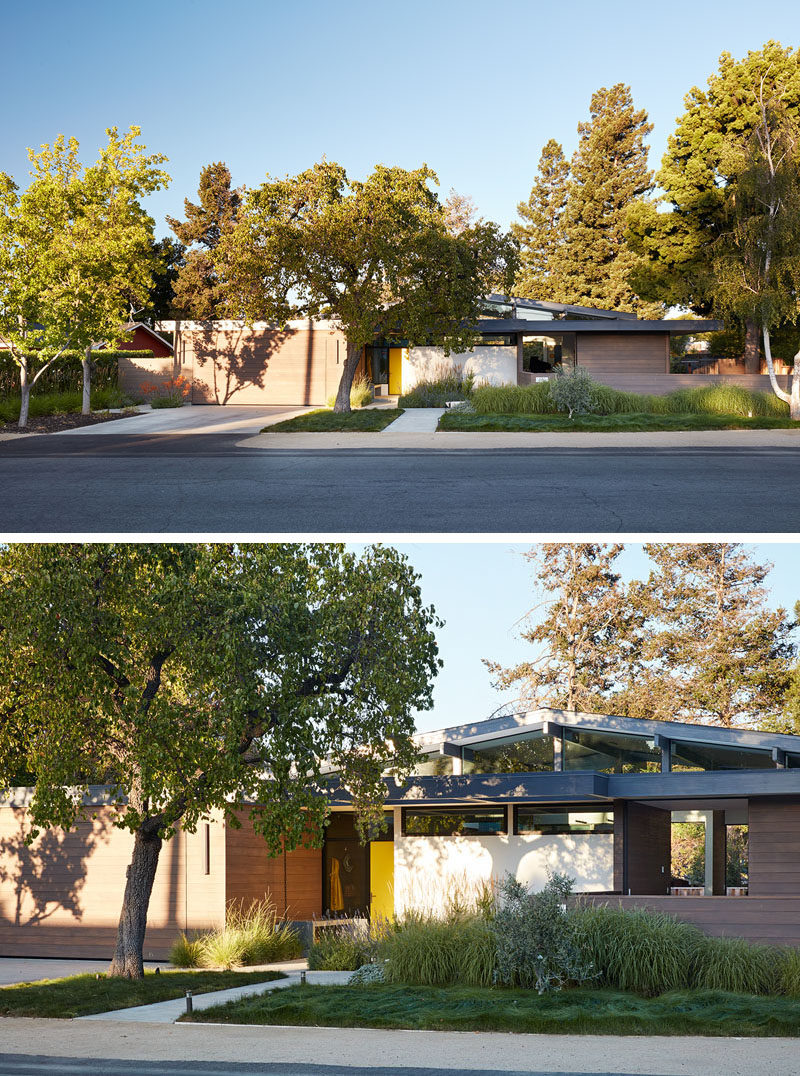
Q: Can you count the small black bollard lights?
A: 2